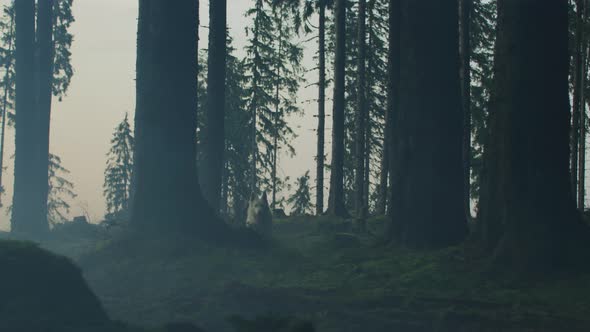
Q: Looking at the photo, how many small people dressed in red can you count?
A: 0